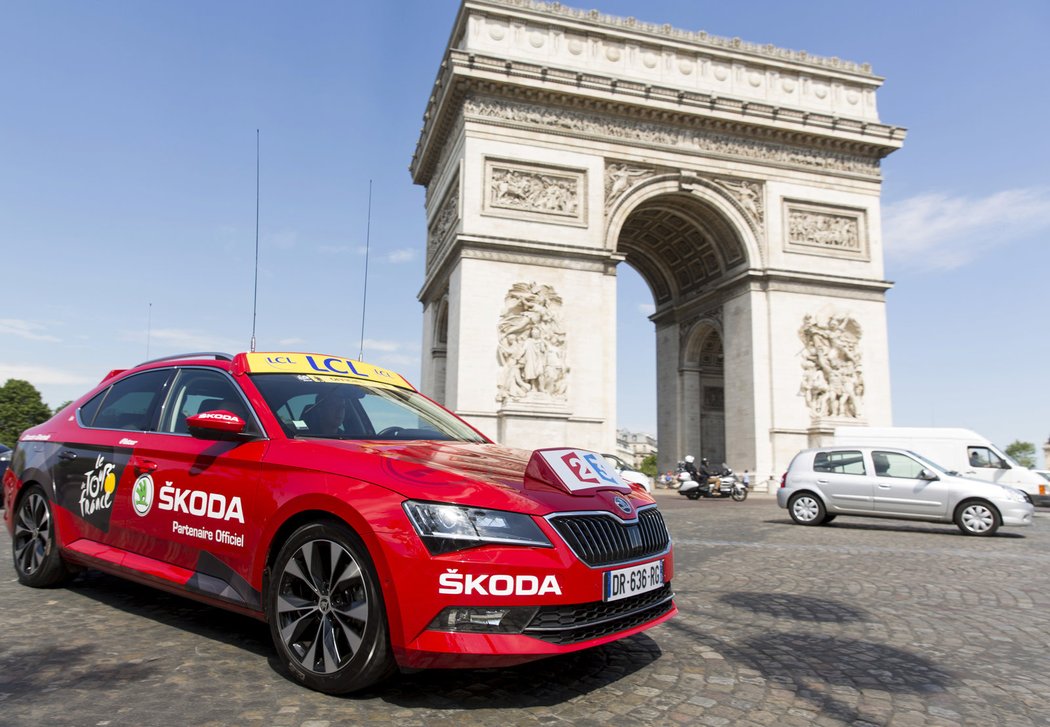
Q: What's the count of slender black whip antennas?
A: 3